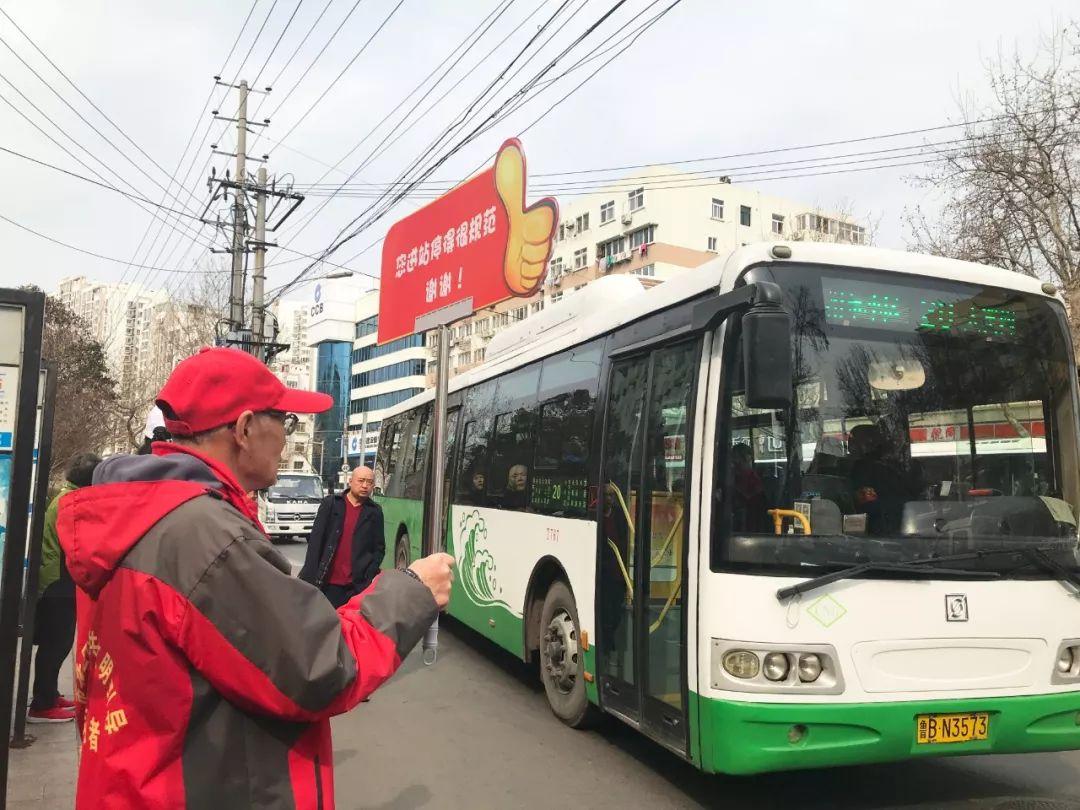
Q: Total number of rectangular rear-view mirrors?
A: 1